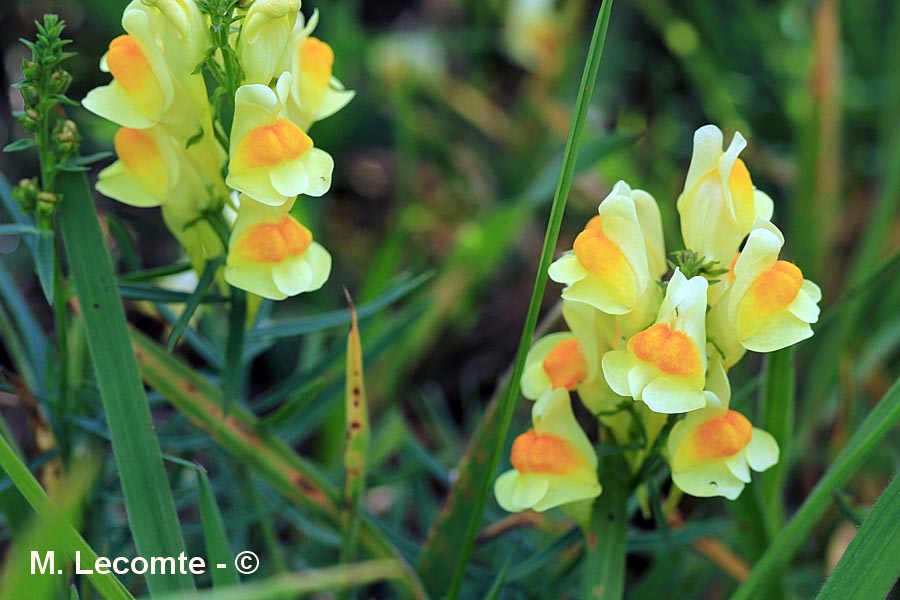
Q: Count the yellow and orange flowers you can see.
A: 12